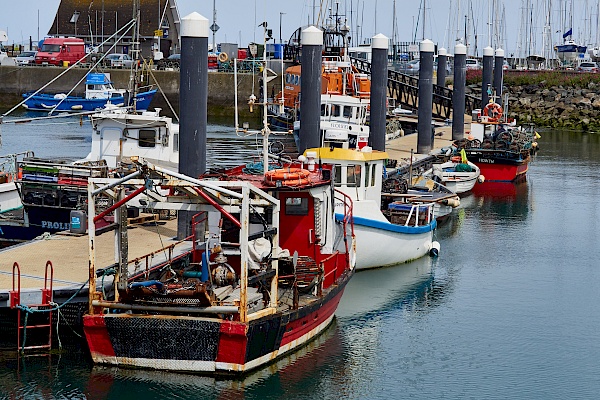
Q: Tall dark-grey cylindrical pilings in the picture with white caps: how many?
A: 8